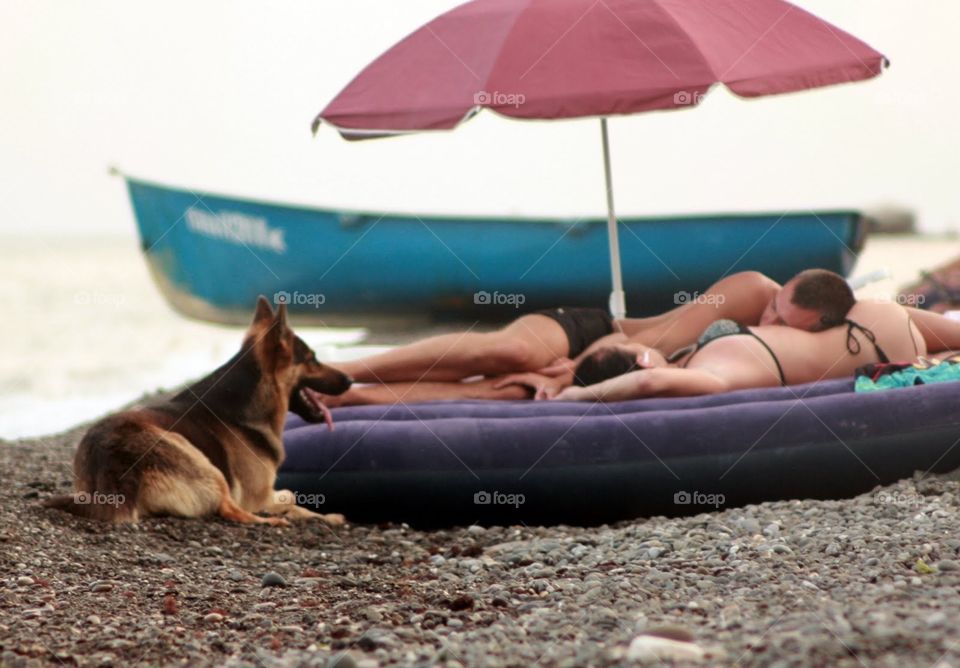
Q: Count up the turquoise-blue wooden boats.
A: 1